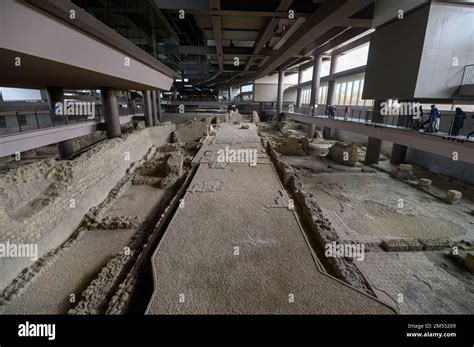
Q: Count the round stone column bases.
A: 3